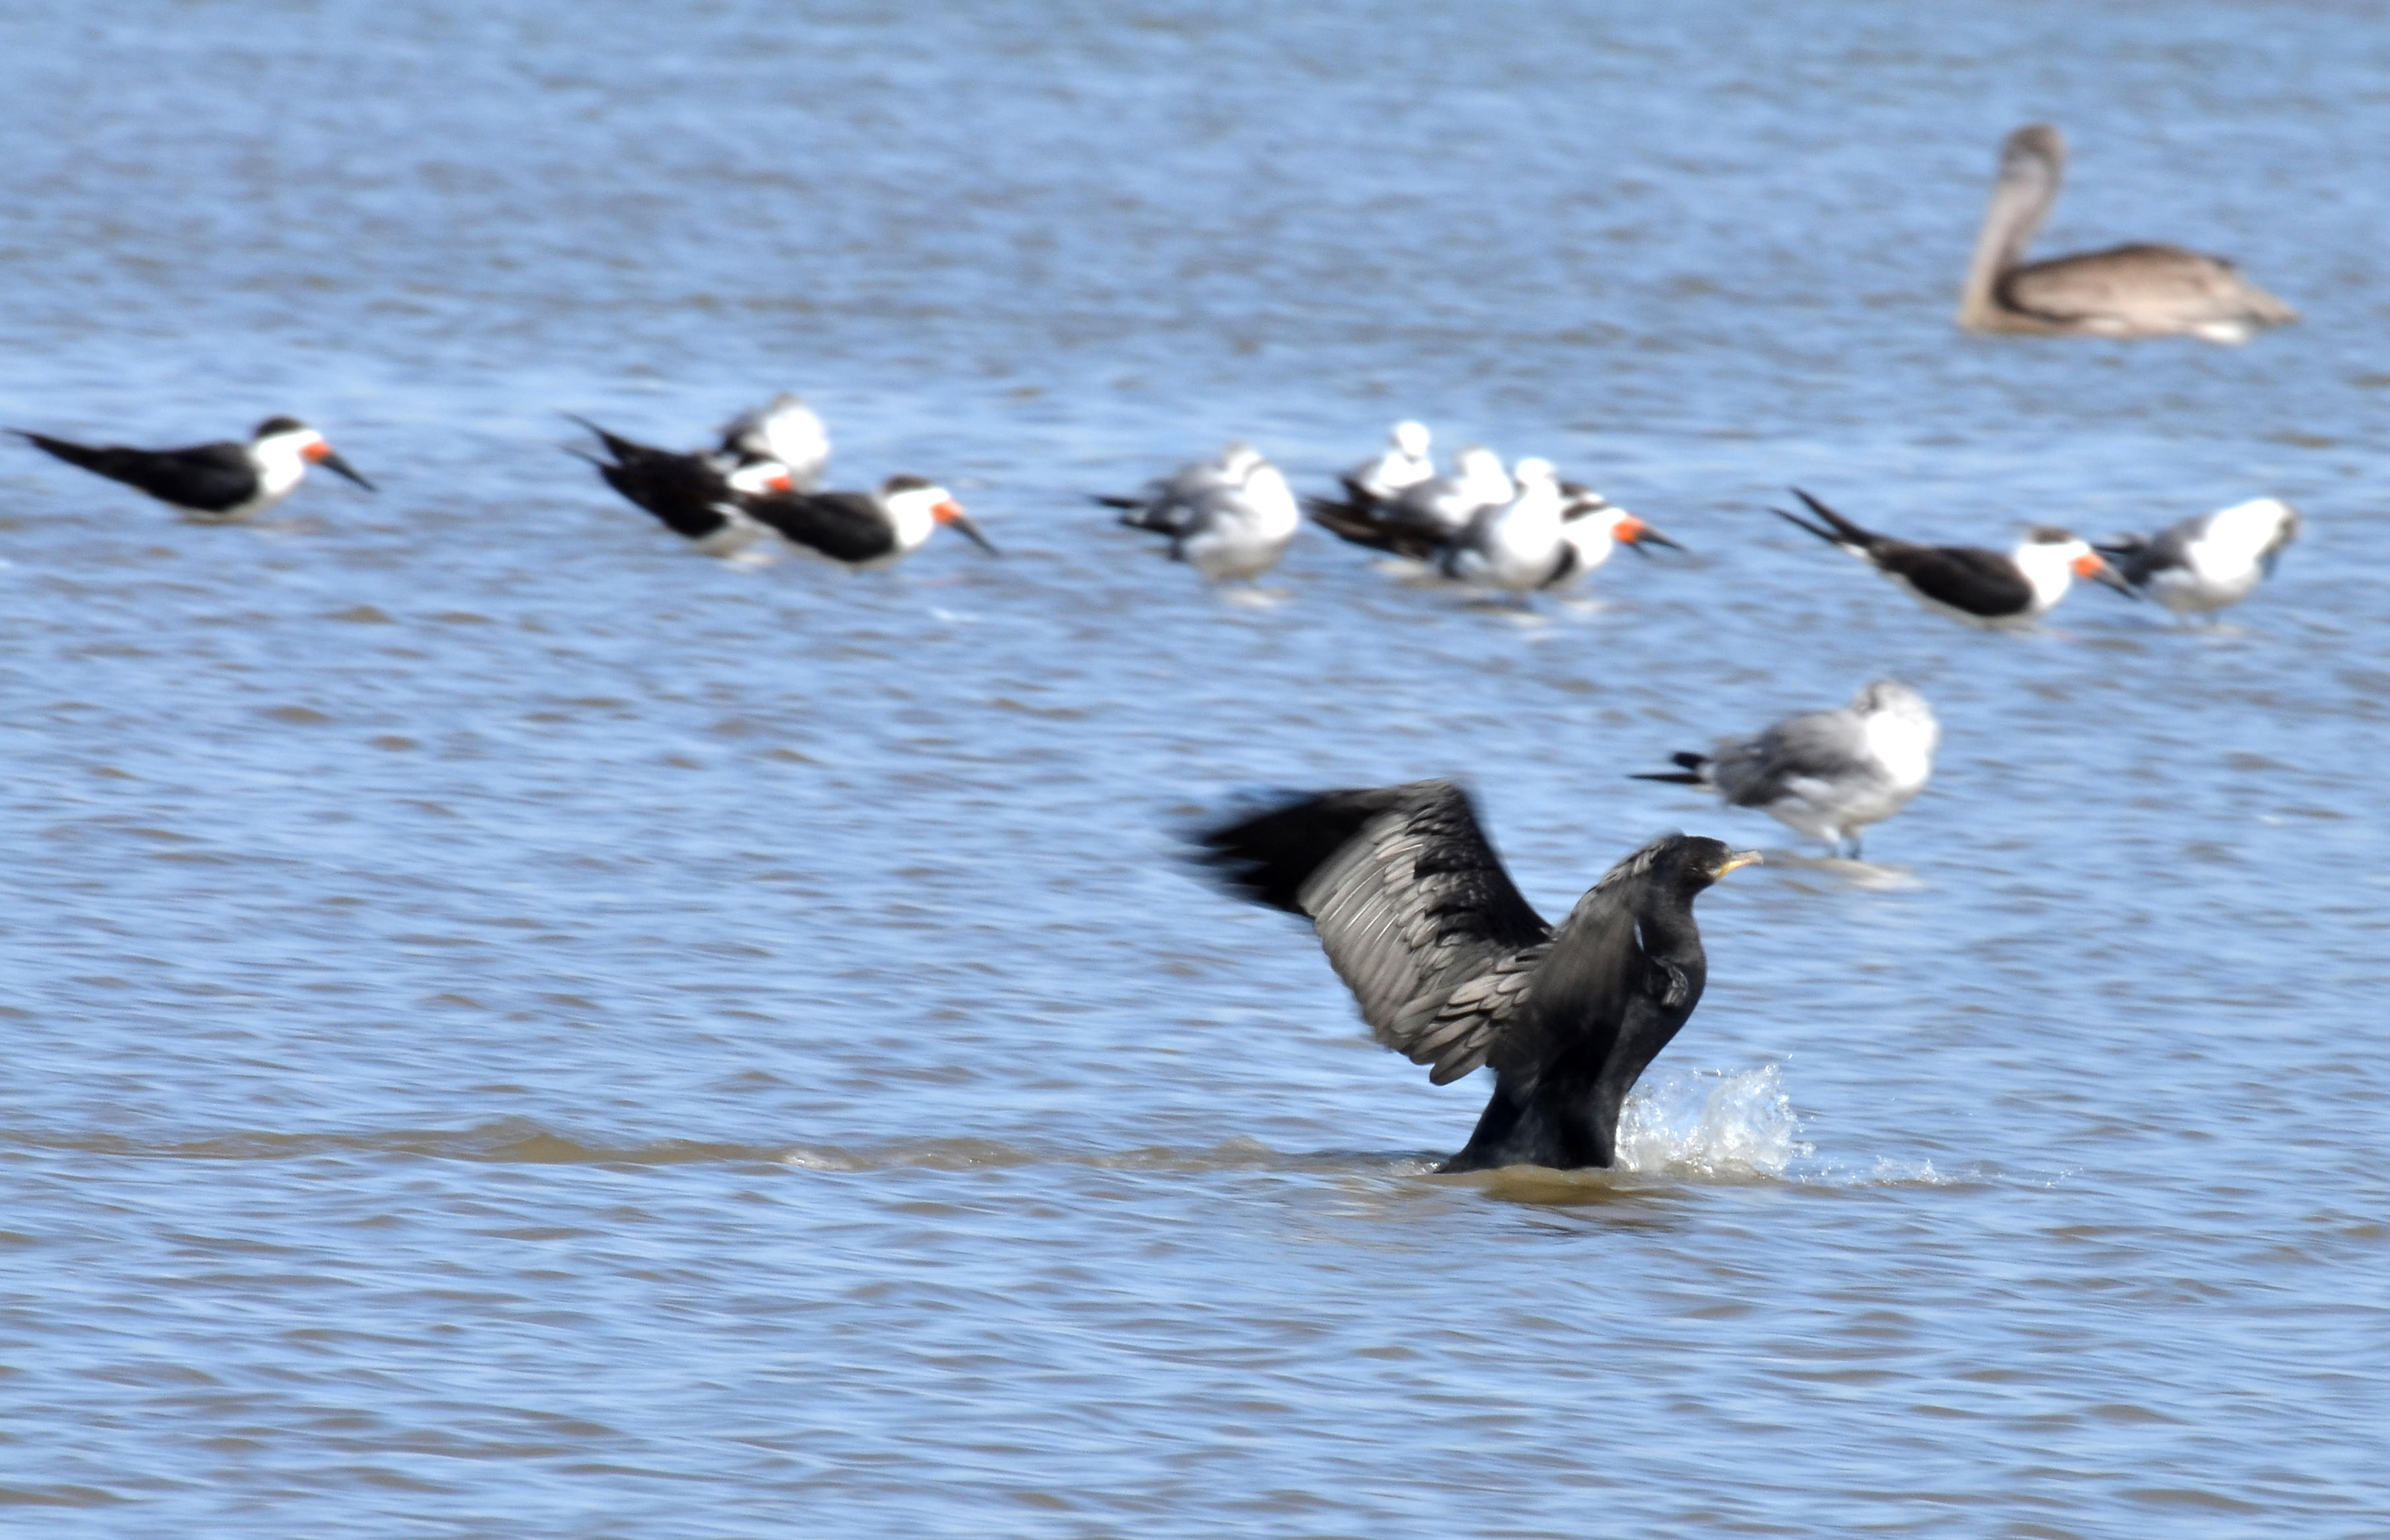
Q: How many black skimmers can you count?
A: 5